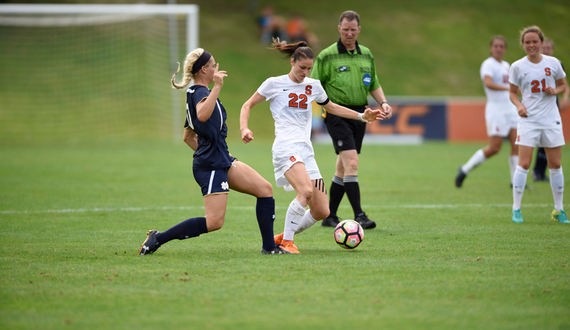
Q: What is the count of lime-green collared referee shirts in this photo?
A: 1